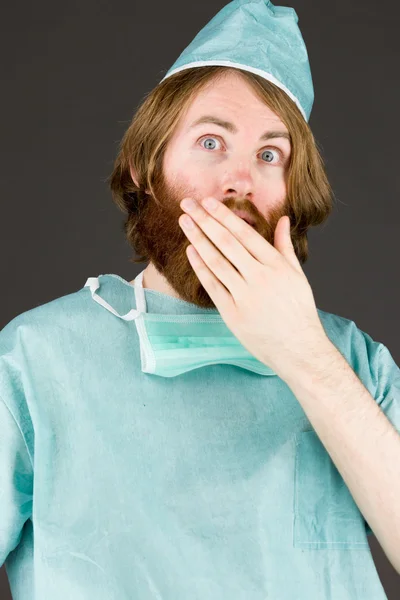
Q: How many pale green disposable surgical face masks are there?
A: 1